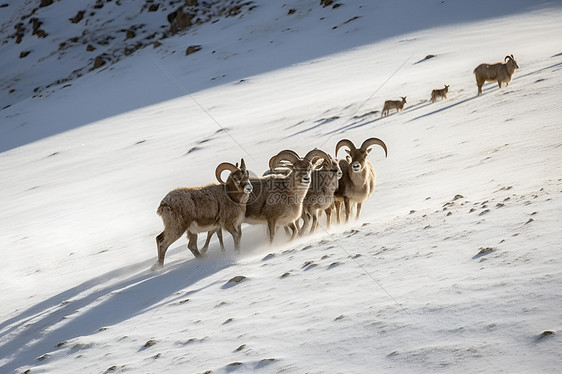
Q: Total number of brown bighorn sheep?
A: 7